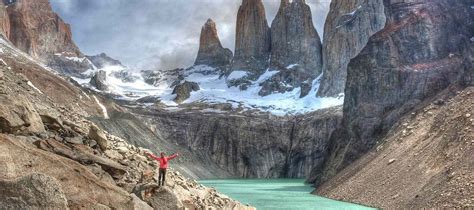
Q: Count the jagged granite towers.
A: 4